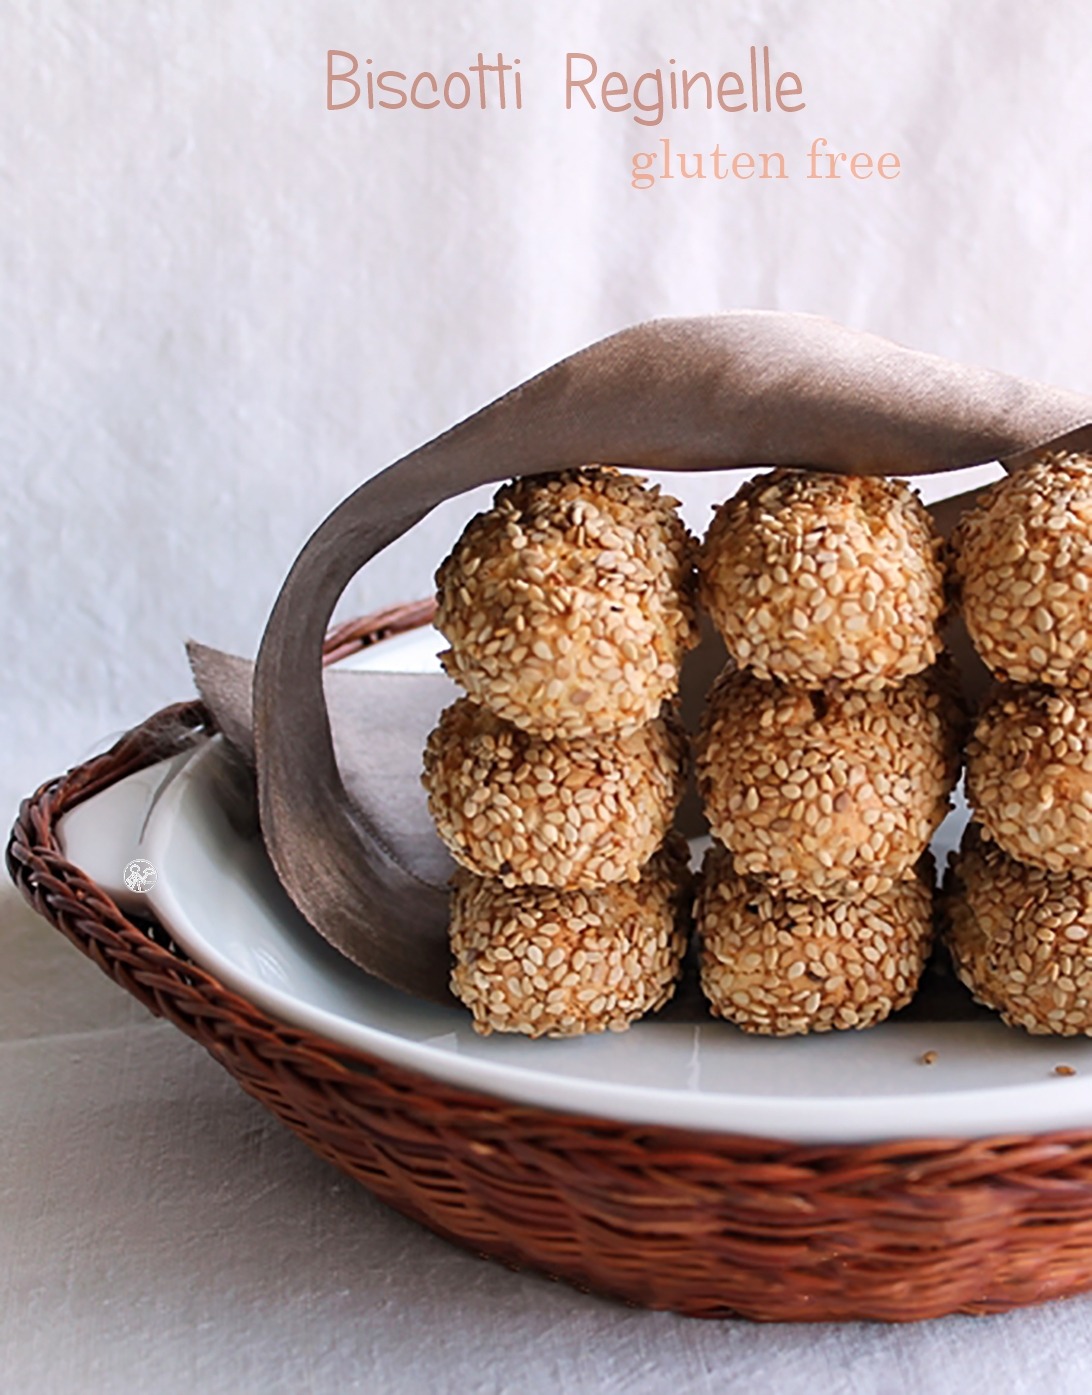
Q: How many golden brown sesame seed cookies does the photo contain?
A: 9